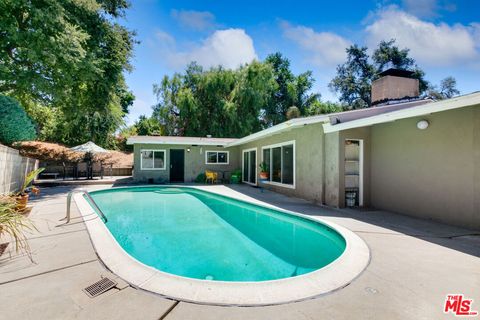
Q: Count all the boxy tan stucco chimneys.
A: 1